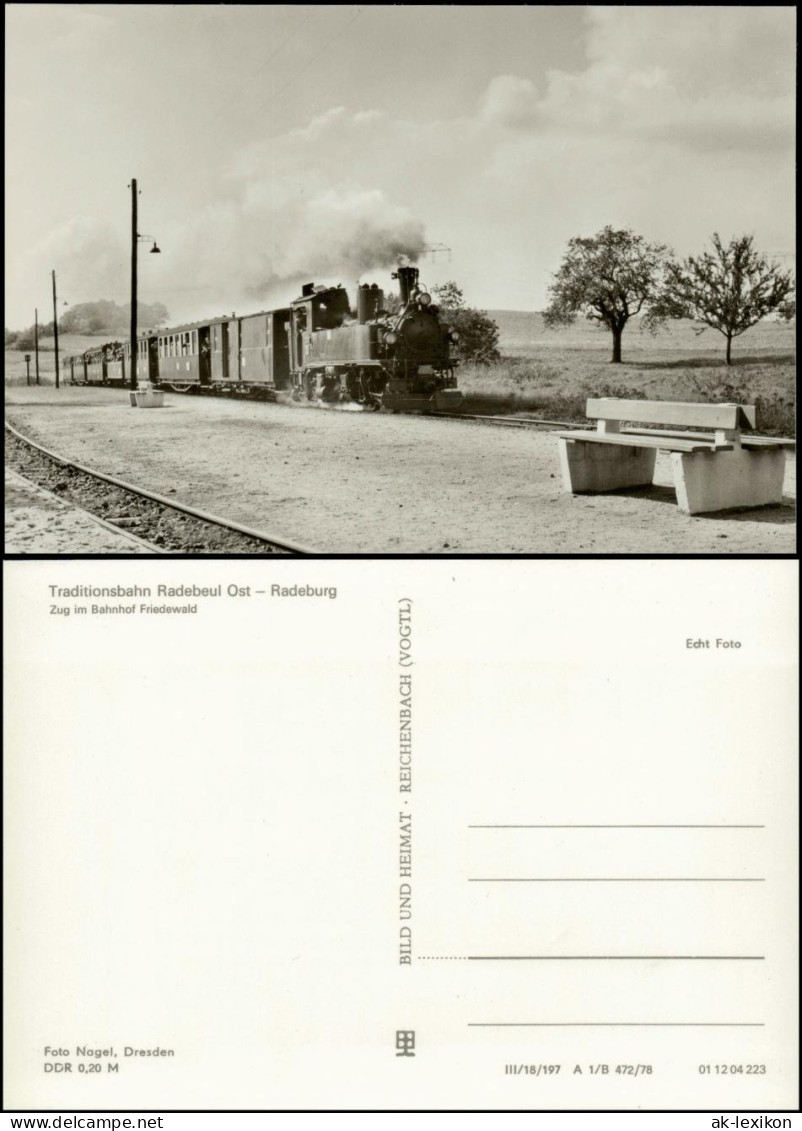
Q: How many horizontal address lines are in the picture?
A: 4